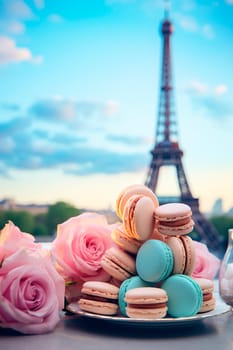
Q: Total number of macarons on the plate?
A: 12